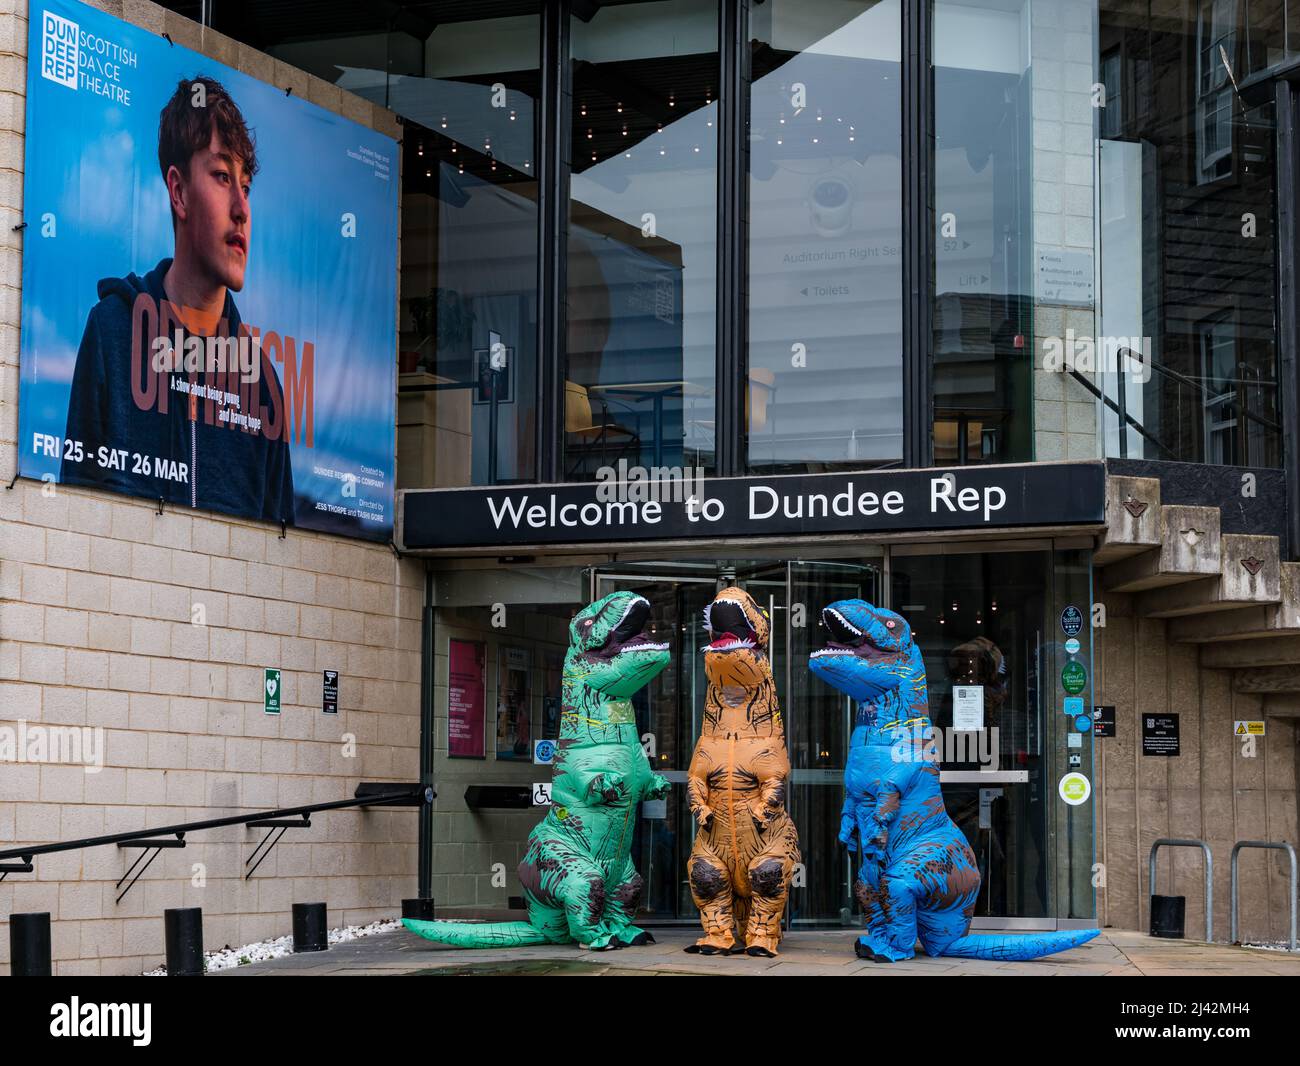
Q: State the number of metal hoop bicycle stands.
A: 2